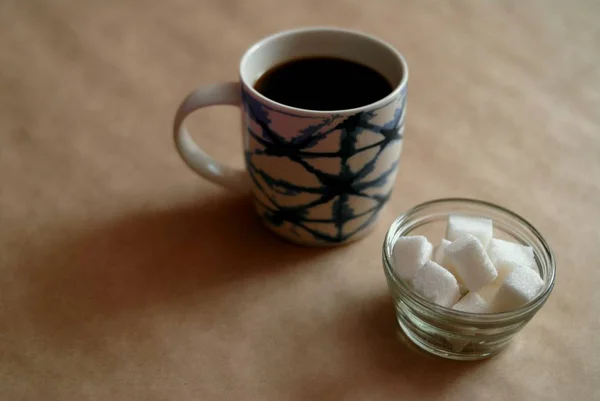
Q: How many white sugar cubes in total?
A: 8